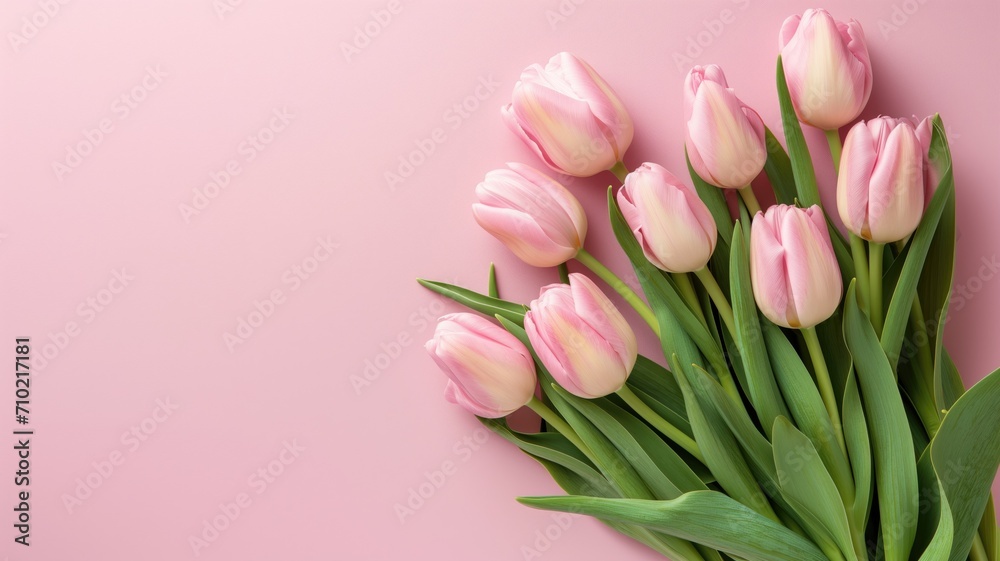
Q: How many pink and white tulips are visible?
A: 9